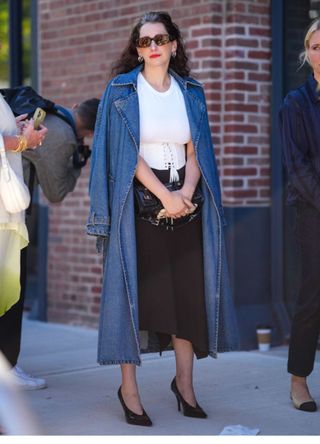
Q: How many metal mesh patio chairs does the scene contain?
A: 0